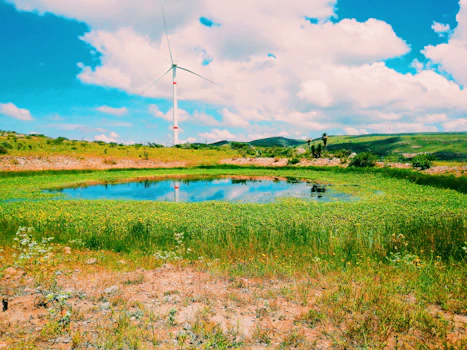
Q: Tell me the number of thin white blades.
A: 3